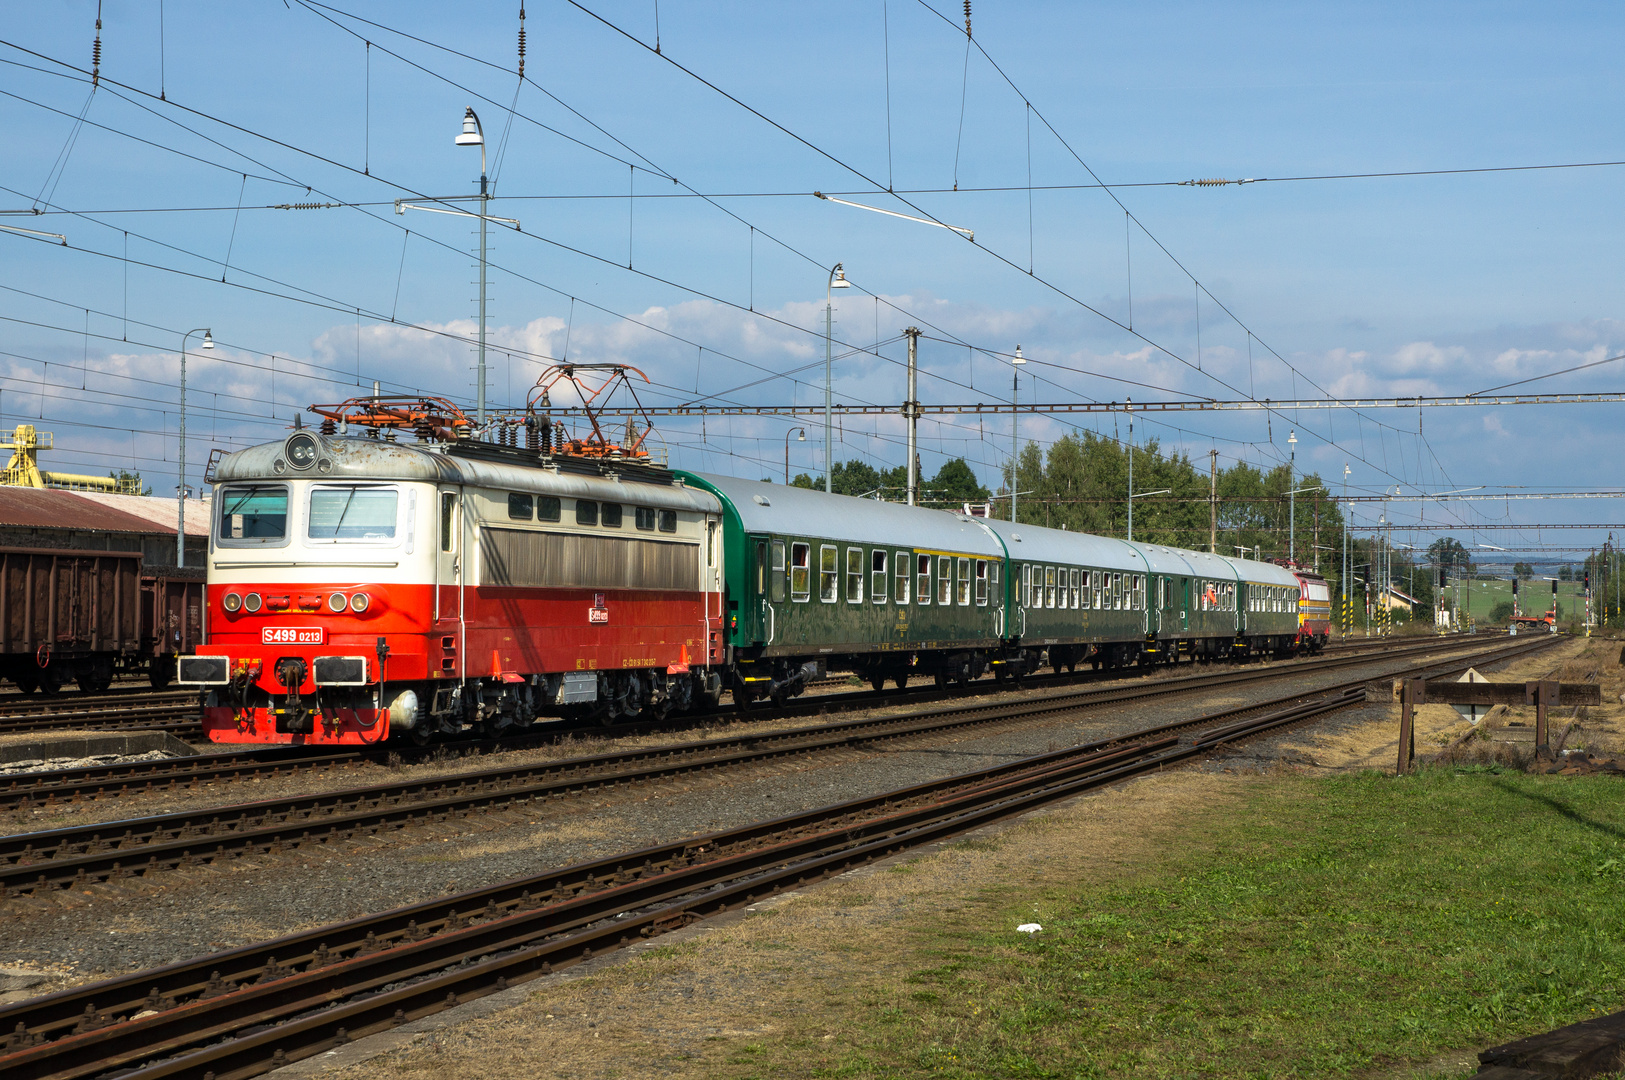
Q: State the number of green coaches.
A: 4